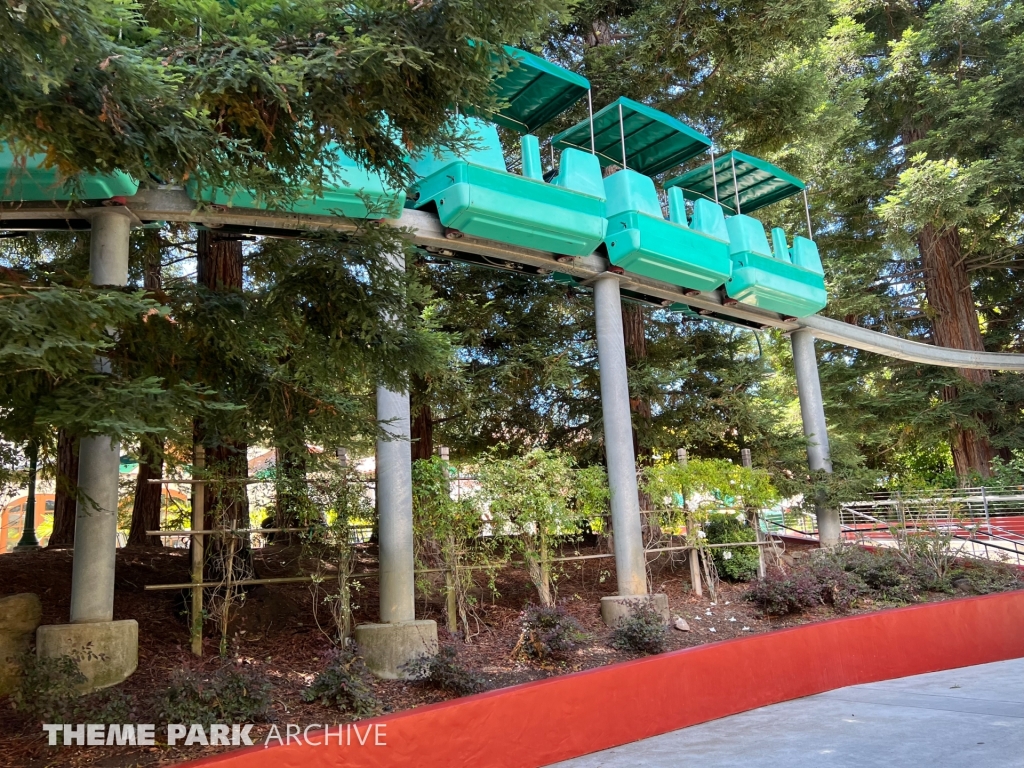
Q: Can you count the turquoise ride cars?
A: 5